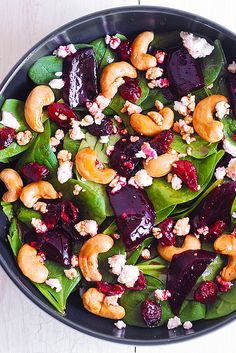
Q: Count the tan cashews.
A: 14